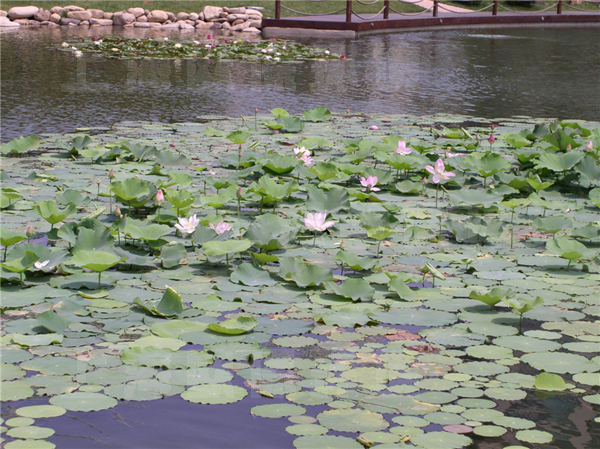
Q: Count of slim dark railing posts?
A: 6